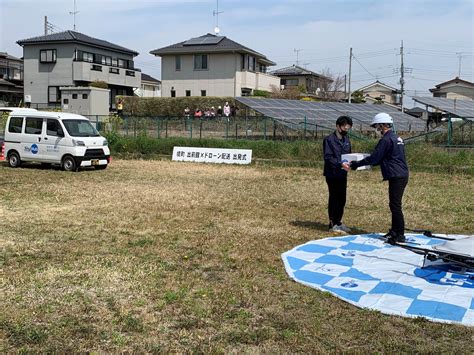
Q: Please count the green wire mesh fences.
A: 1